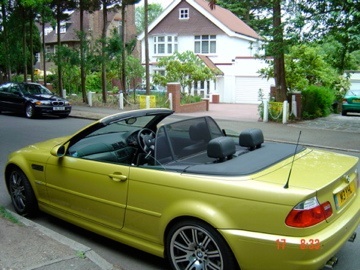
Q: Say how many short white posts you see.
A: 8